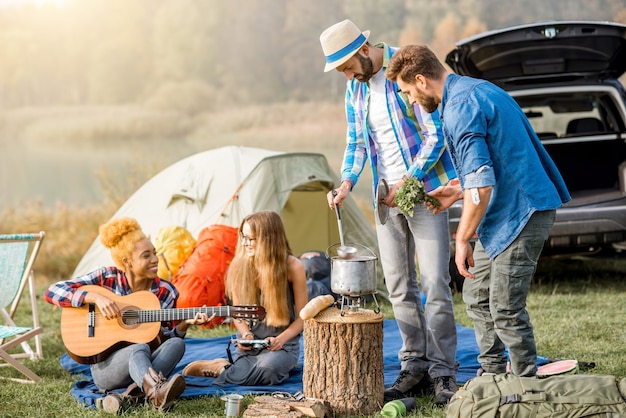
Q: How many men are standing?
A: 2